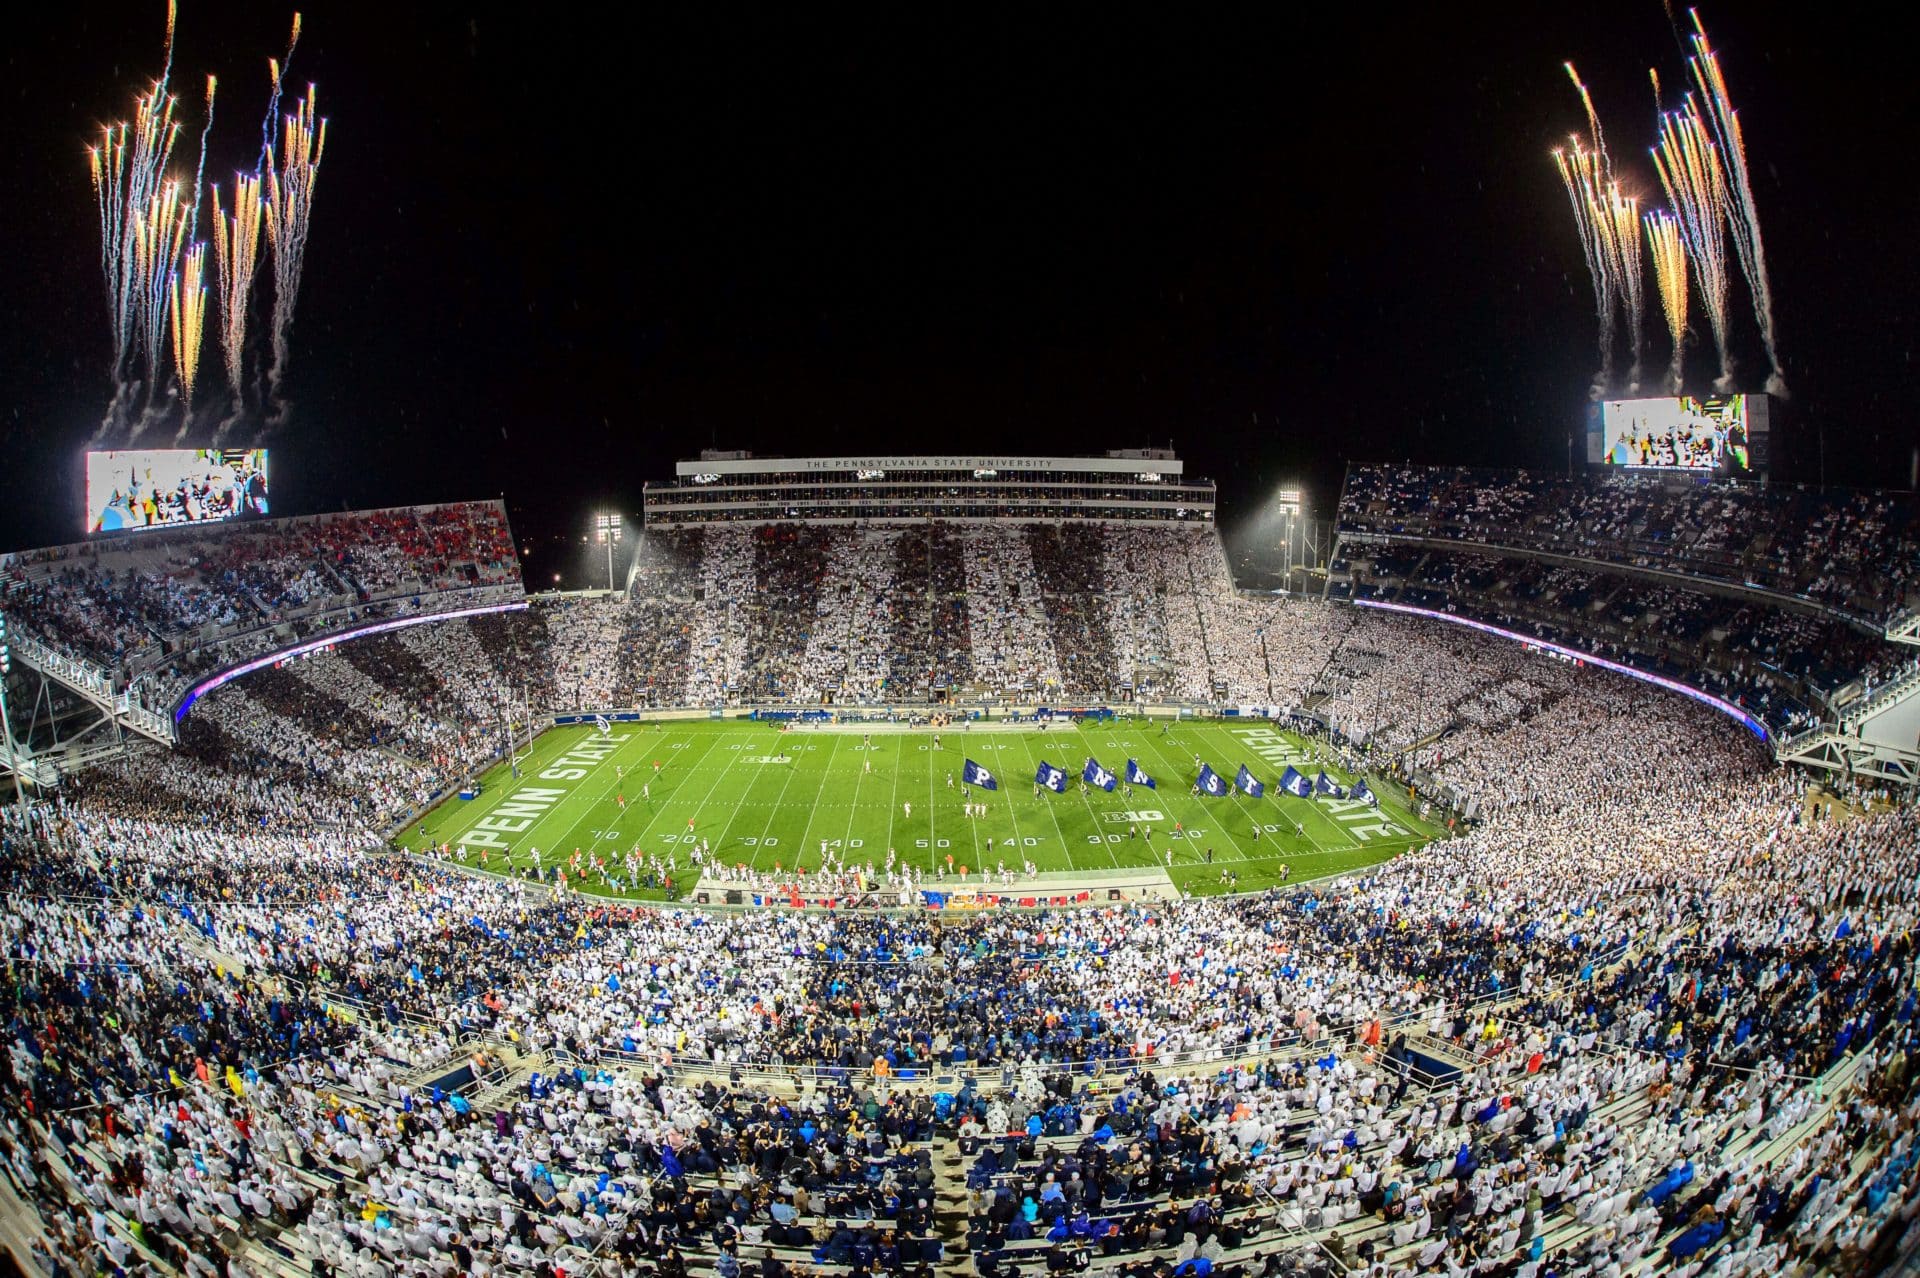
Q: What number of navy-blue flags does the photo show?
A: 9